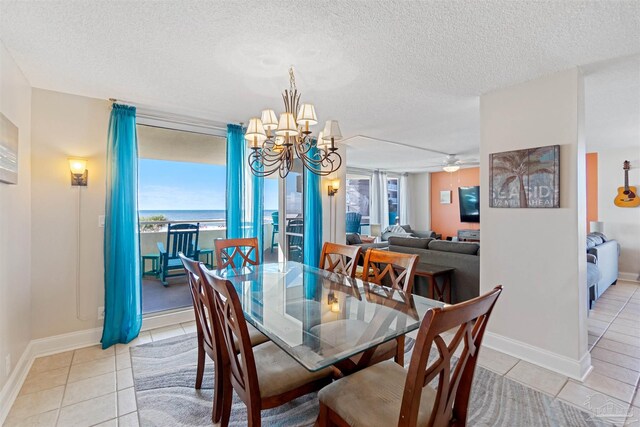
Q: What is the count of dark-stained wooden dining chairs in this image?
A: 6